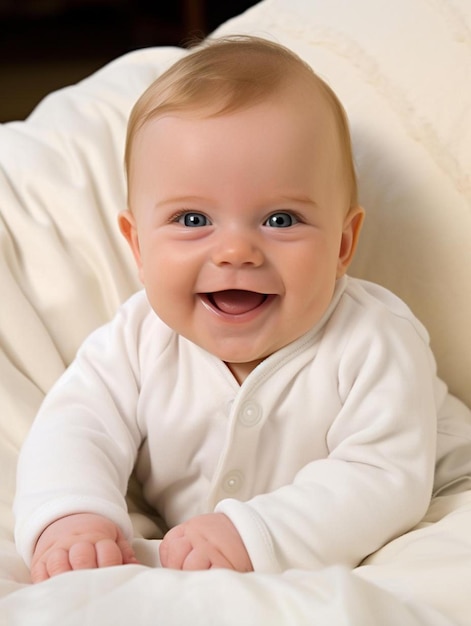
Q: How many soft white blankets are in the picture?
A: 1